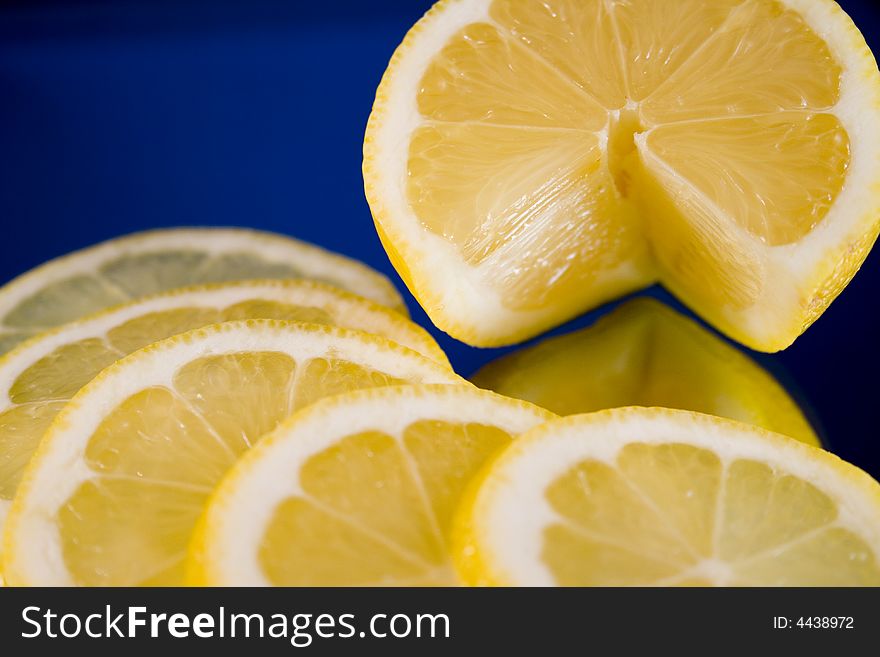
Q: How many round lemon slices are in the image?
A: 5